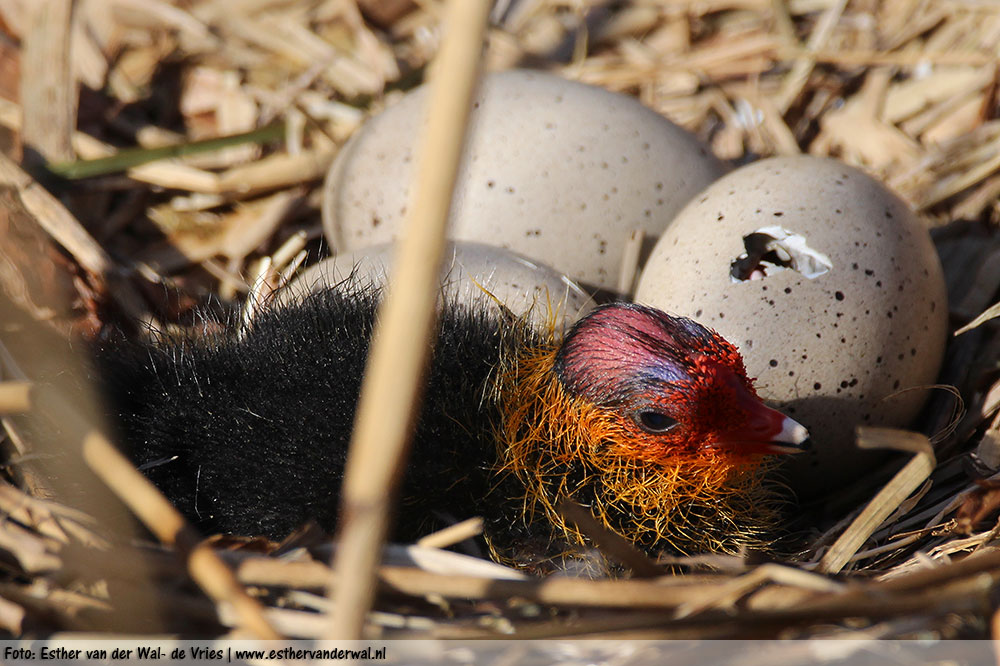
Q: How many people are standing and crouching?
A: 0